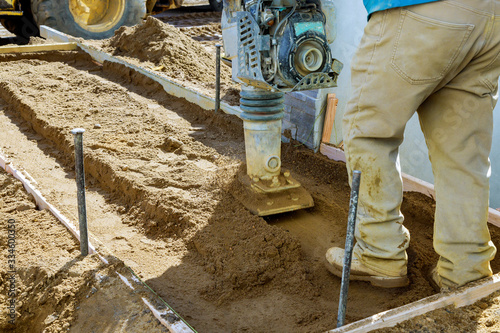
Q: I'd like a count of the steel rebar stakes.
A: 3